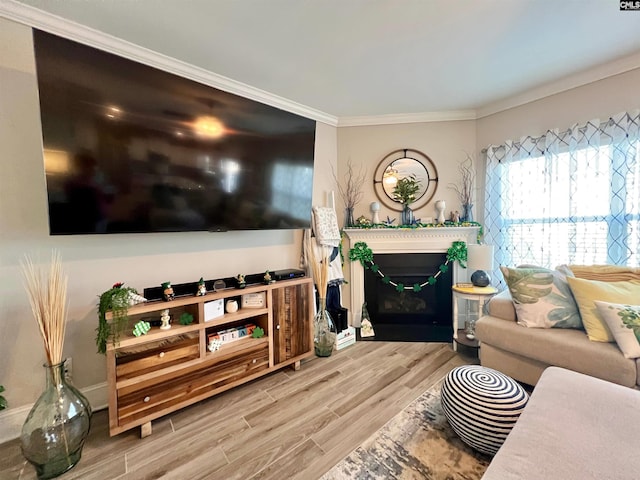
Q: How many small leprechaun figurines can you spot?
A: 4